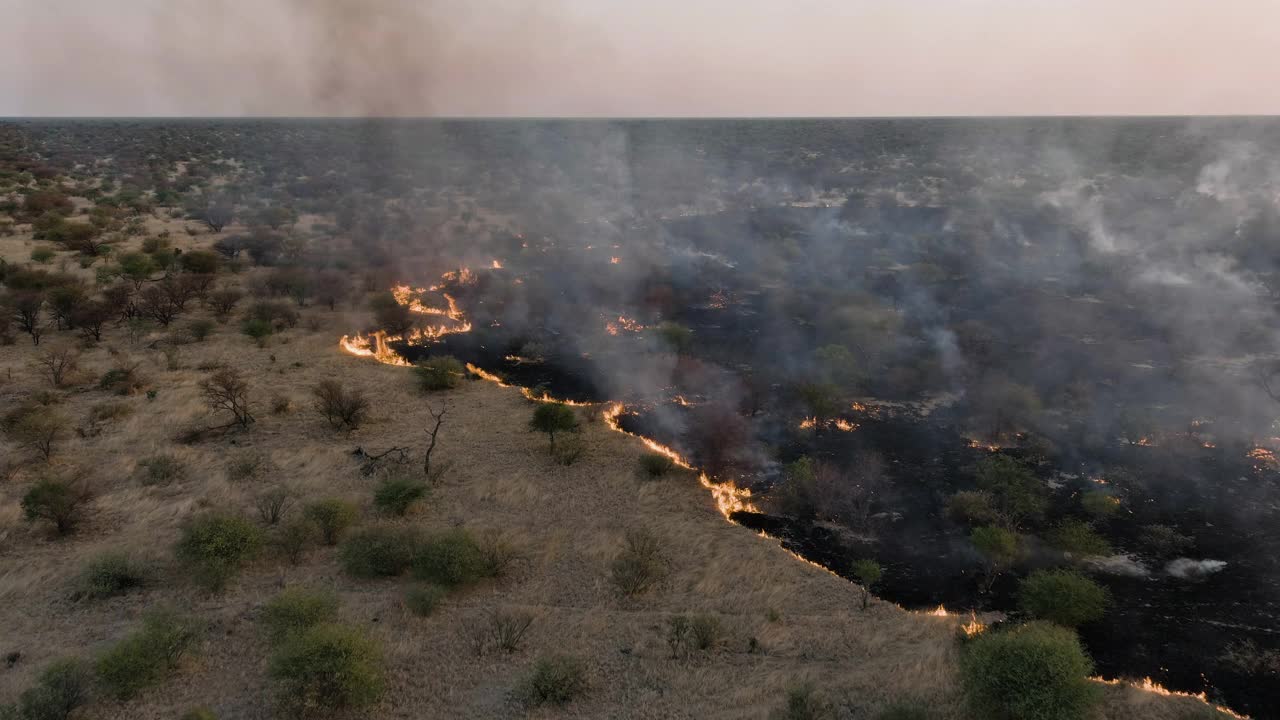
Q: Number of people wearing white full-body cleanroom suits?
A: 0